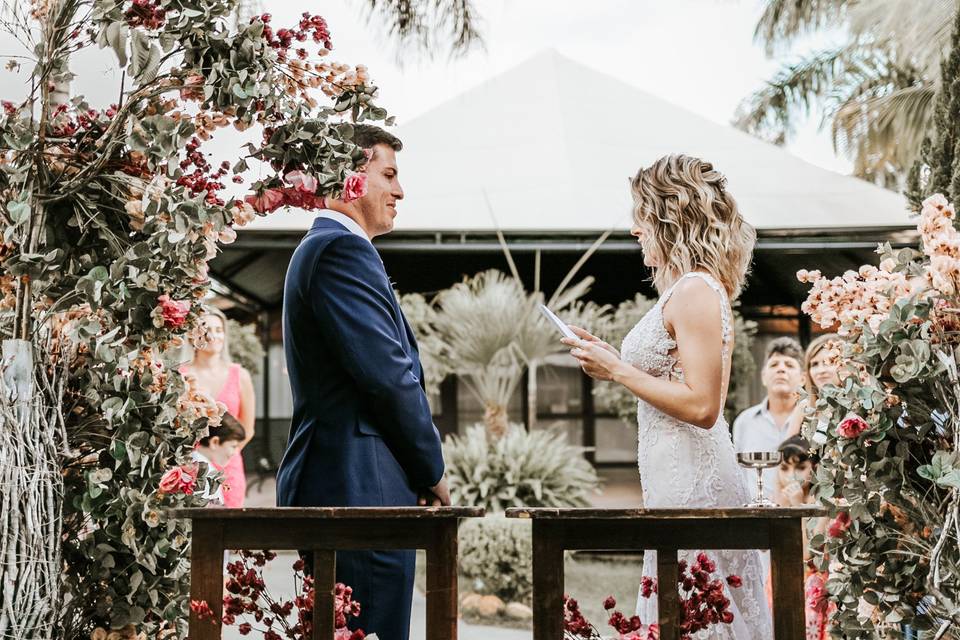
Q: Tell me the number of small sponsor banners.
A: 0